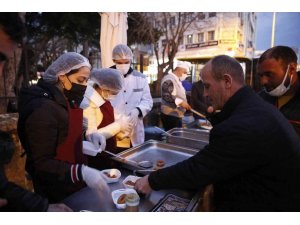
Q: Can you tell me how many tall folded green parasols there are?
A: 0